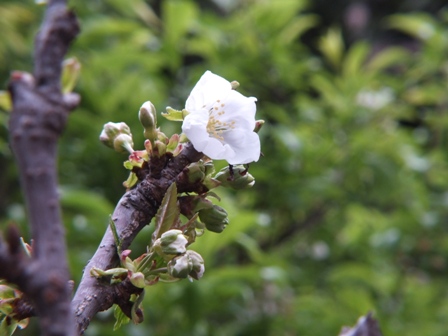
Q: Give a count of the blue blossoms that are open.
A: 0